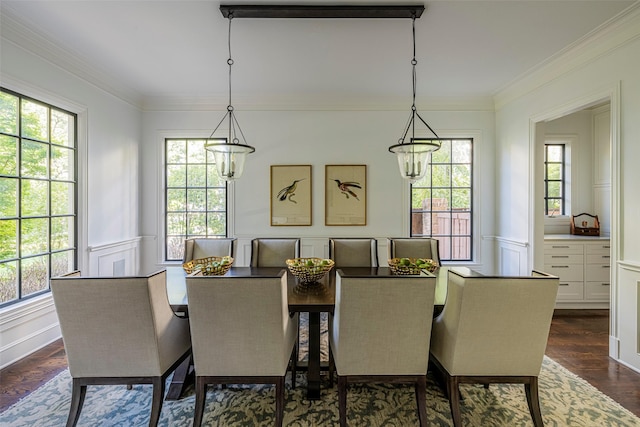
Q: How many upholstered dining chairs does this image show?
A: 8